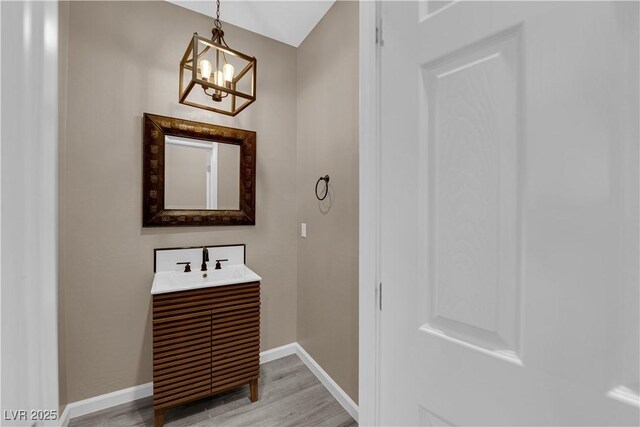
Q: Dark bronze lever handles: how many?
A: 2